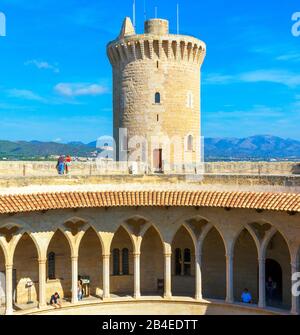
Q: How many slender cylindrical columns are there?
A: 10